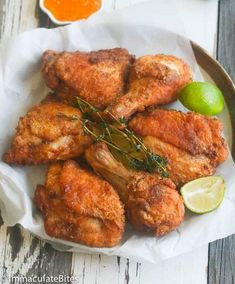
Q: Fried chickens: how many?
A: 6